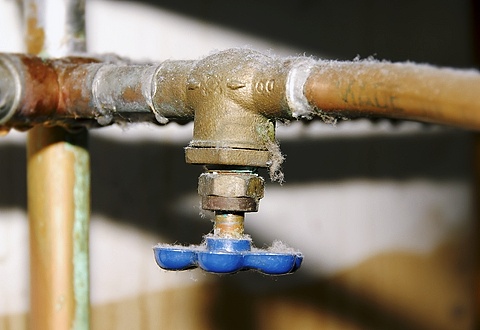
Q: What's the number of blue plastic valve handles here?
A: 1